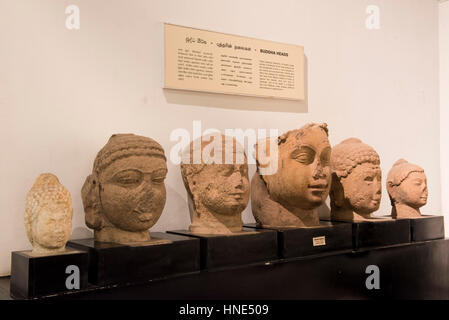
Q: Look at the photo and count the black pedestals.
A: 6